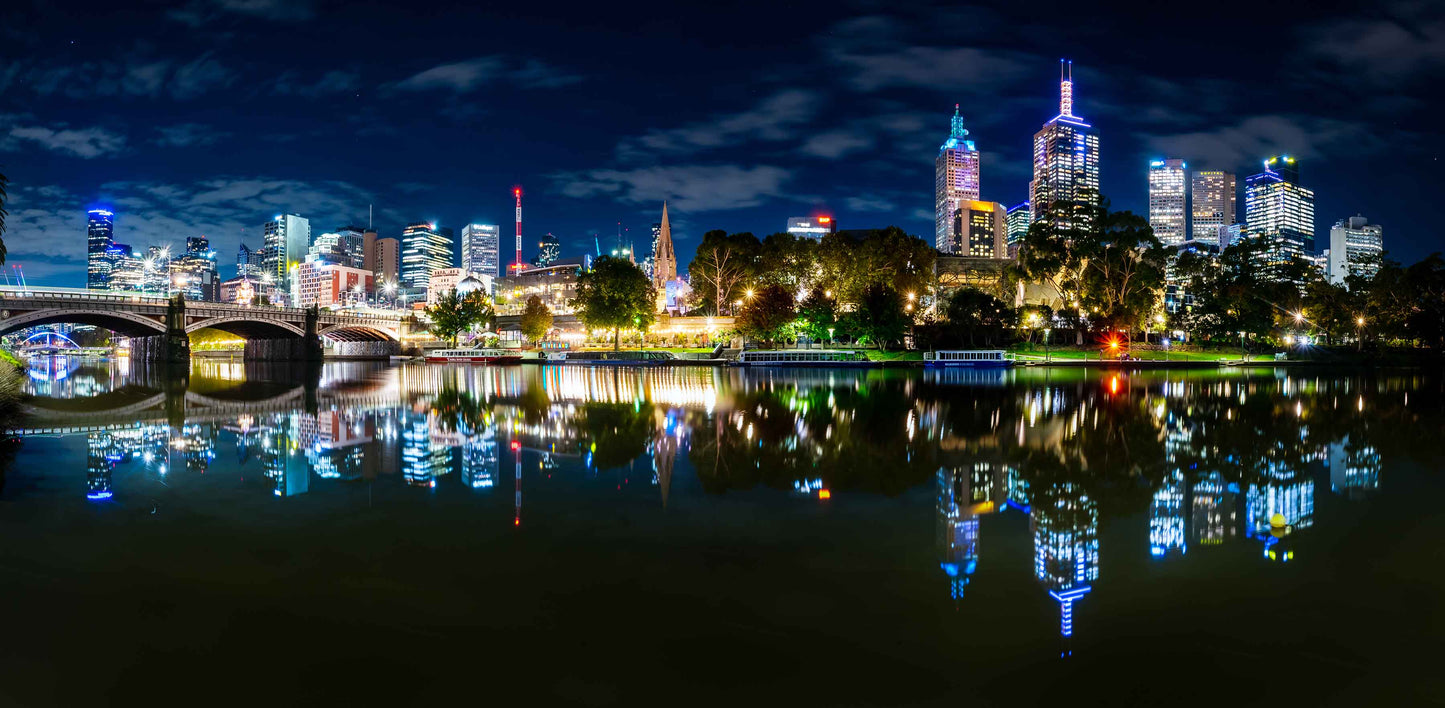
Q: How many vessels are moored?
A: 4